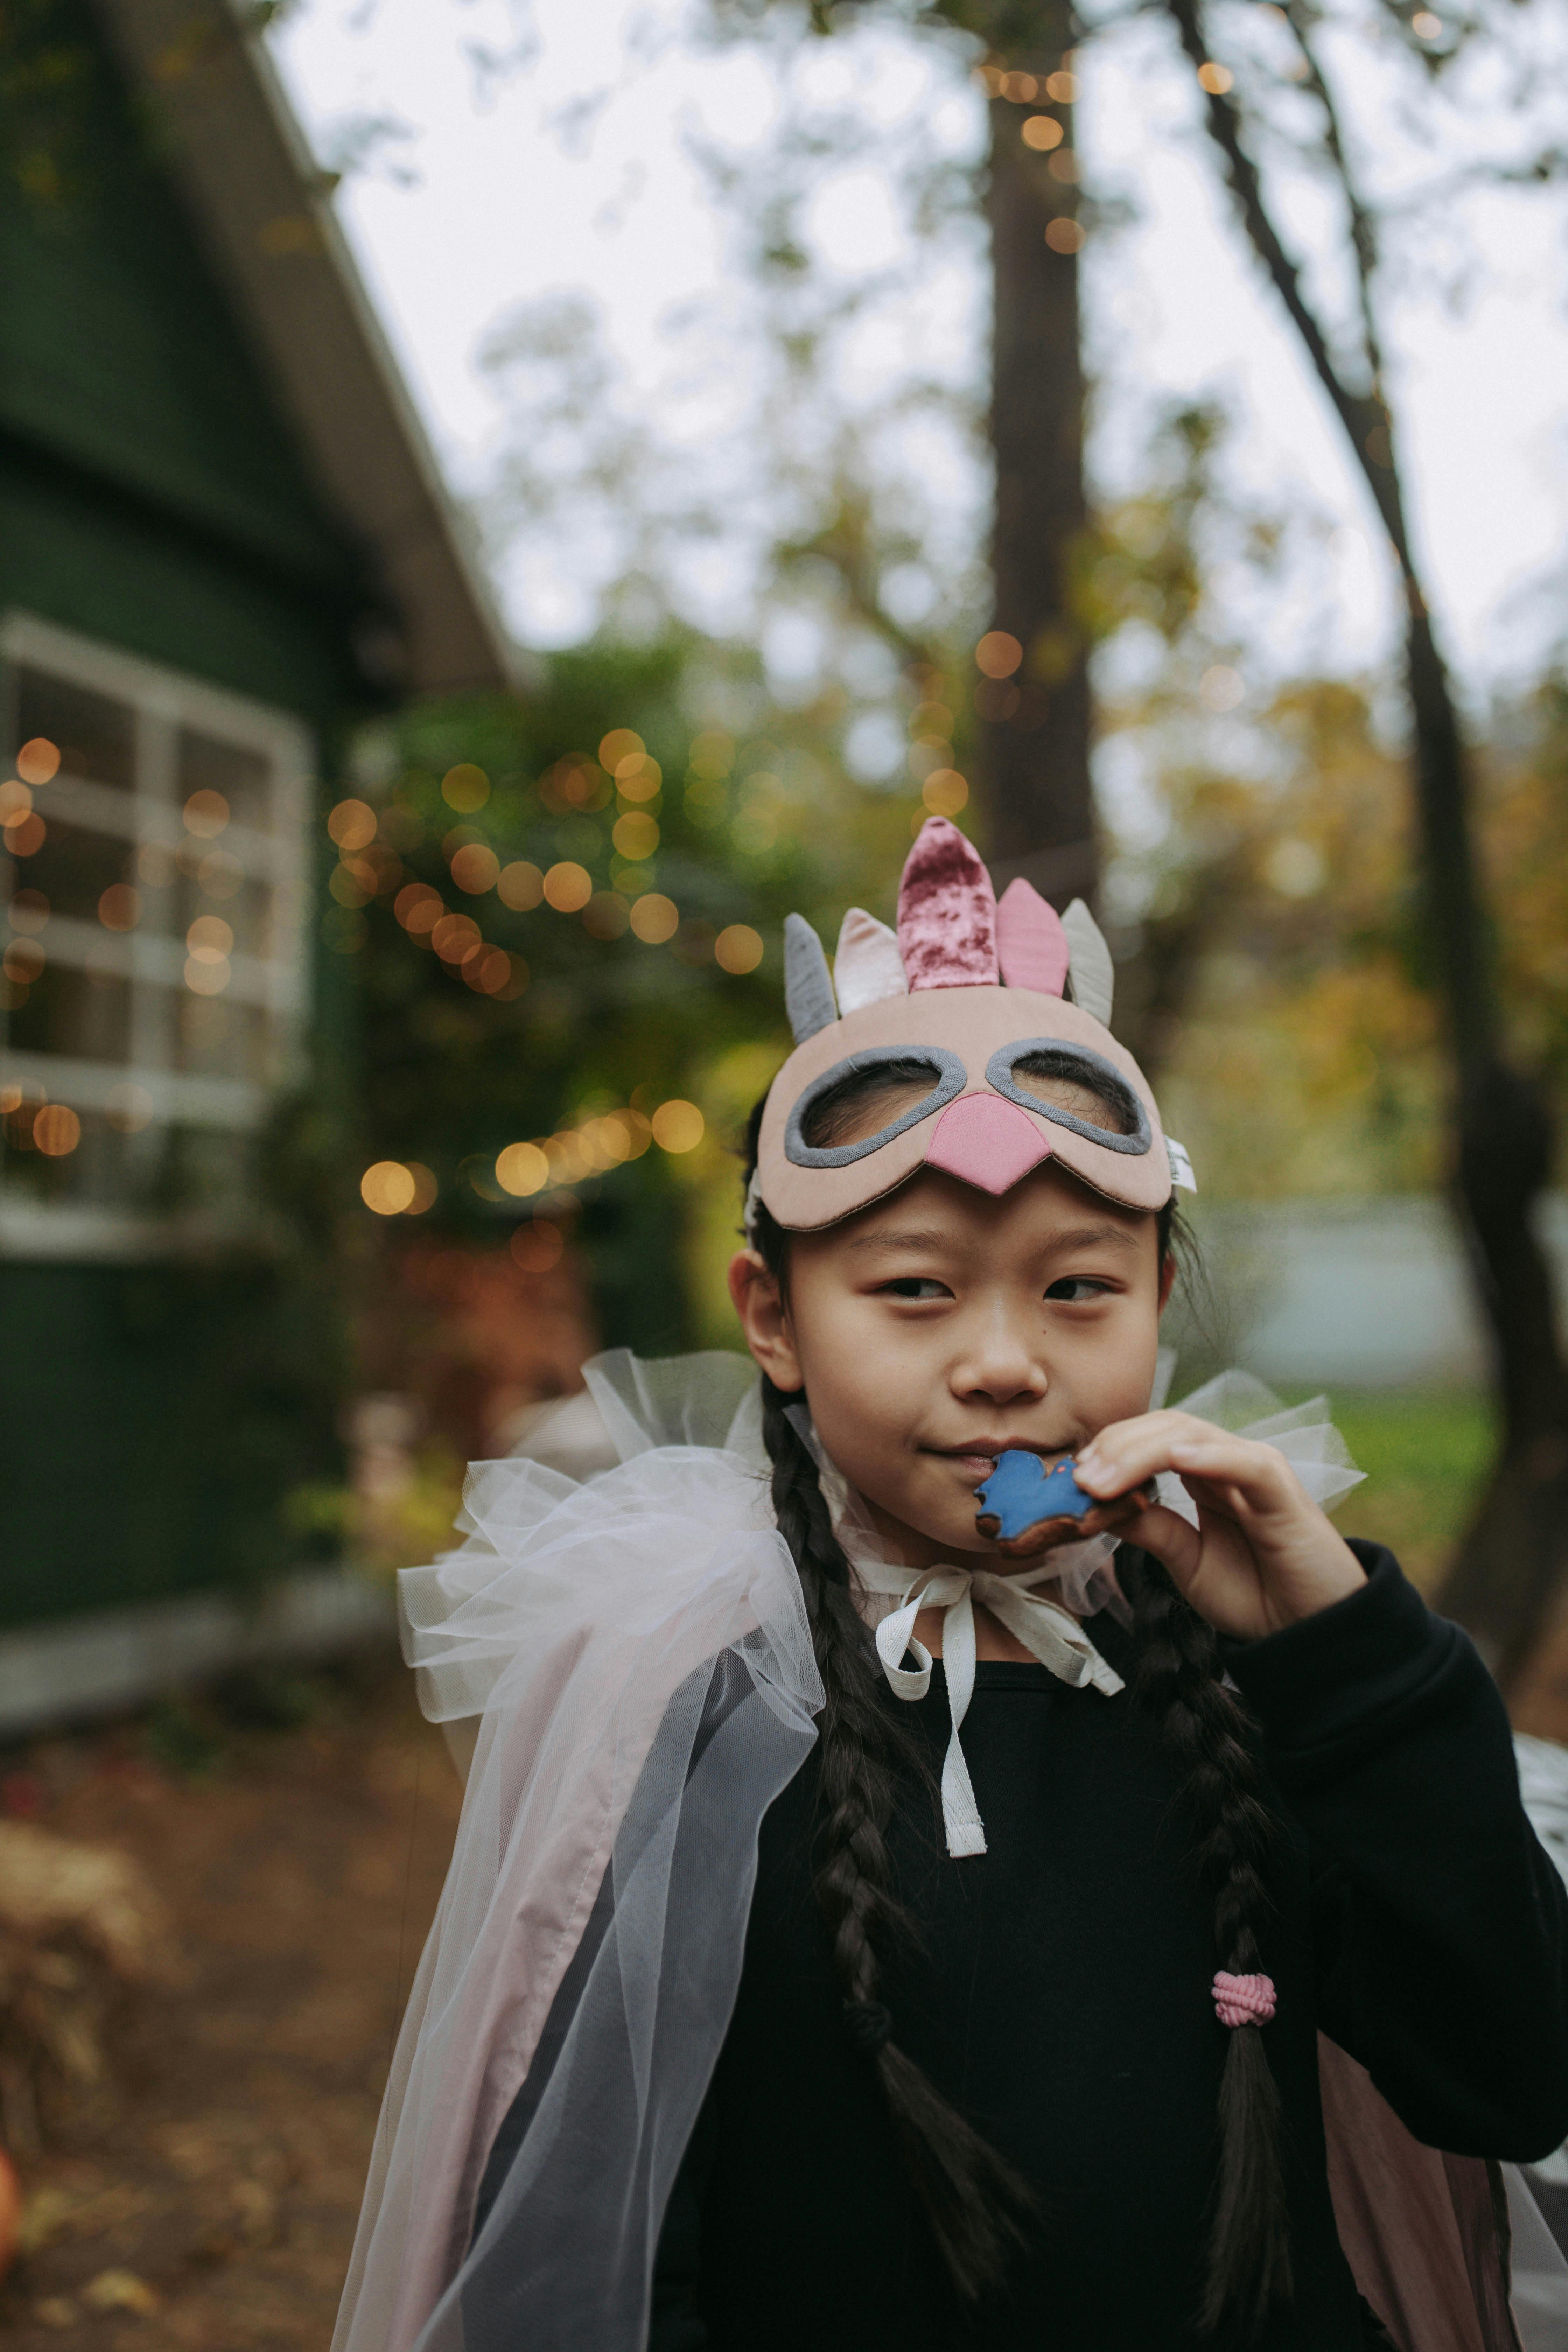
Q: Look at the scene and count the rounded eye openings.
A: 2